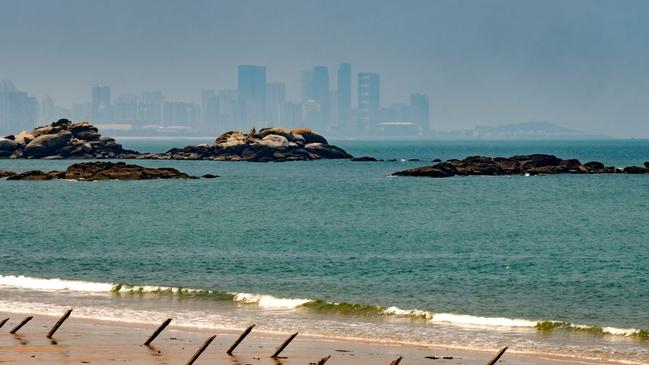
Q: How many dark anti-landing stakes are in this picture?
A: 10